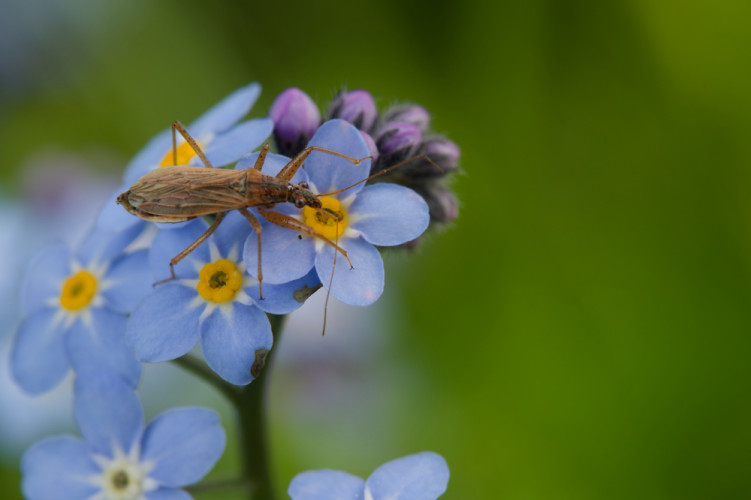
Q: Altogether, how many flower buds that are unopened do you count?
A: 7